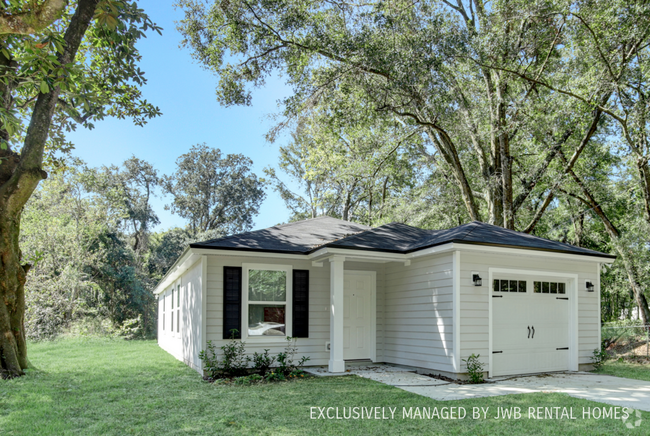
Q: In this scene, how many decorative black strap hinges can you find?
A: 4